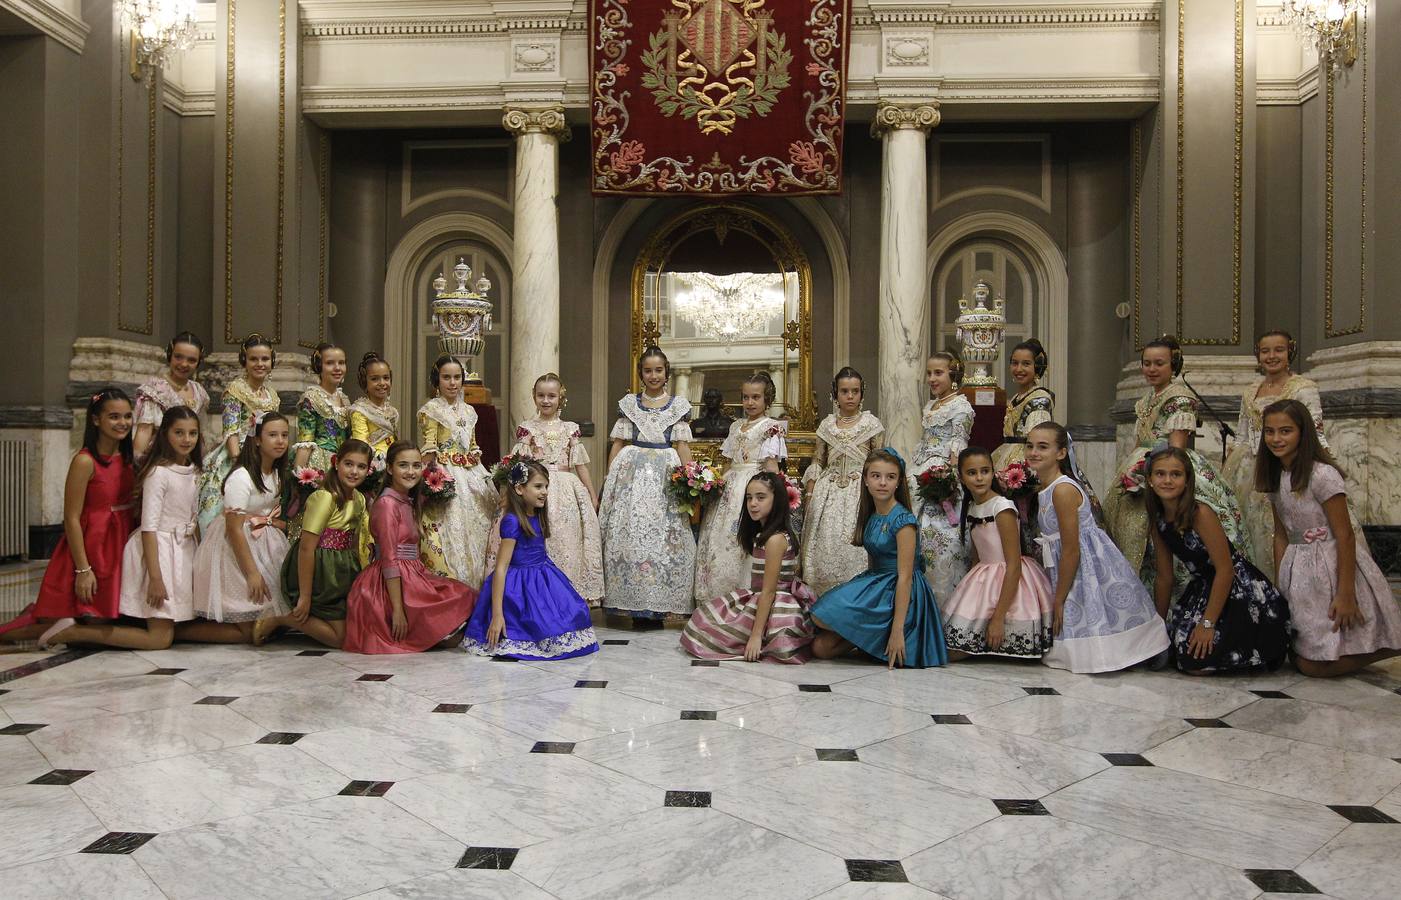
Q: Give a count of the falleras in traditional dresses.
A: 13